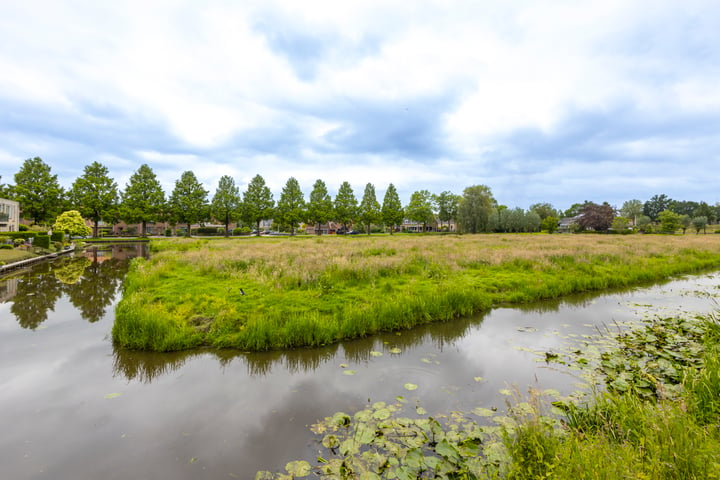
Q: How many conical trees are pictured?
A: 11